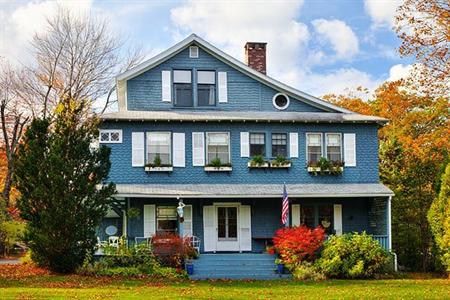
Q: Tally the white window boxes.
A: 5